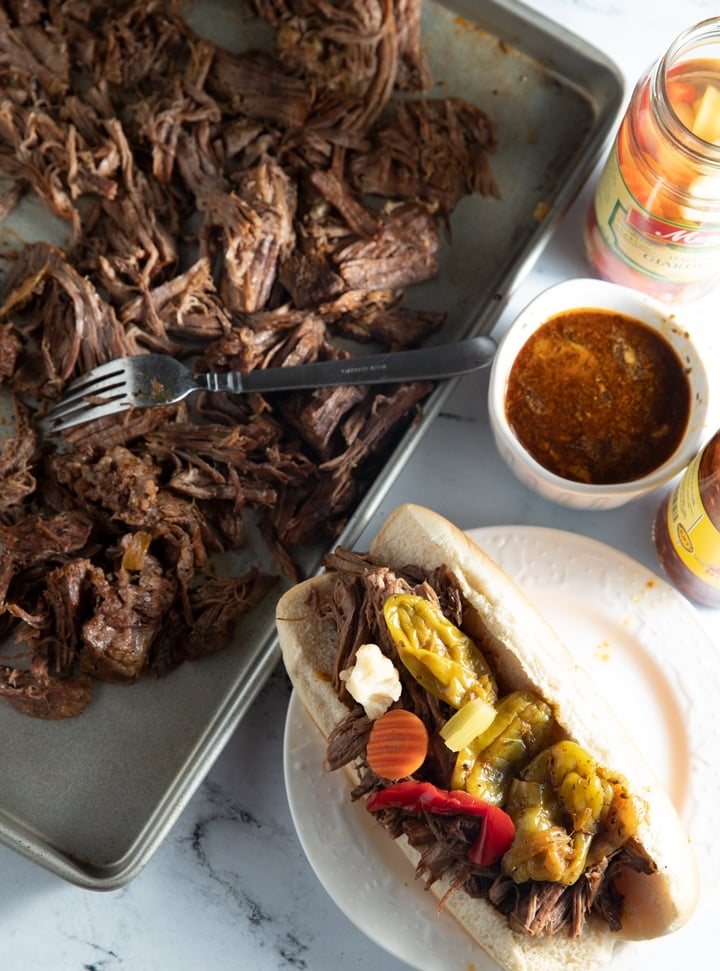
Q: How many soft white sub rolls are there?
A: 1